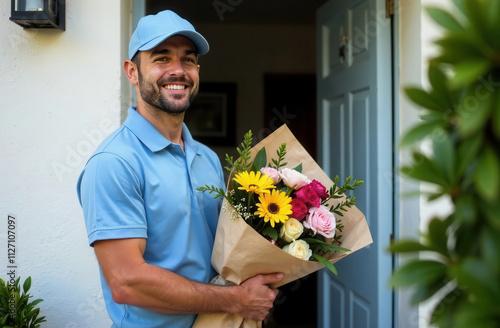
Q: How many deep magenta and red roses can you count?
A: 3